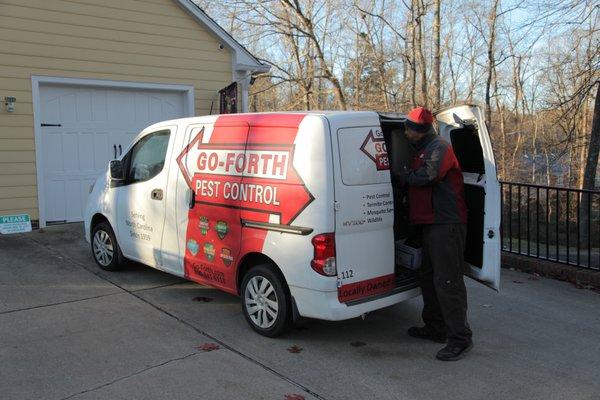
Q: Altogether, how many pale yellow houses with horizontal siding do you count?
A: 1